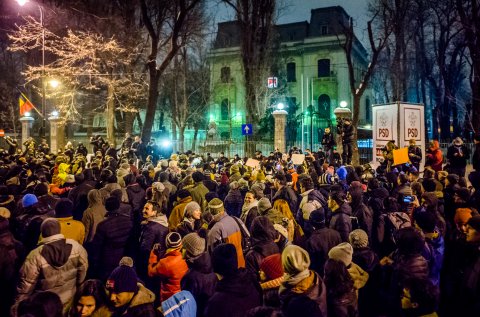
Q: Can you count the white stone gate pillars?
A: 4